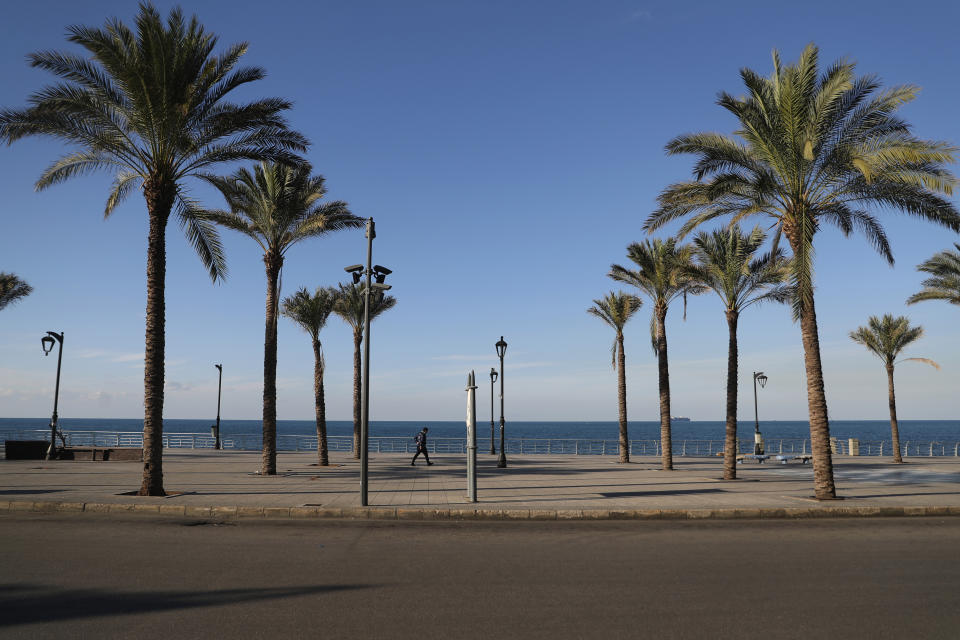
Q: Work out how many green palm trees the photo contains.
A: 11